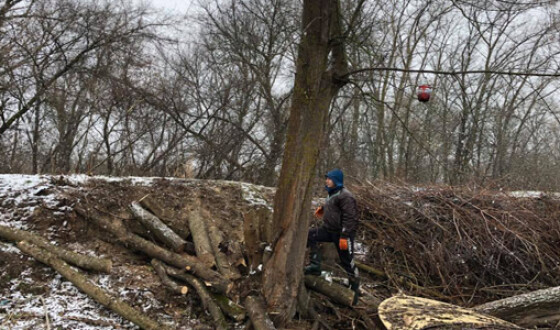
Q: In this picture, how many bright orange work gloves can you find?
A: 2